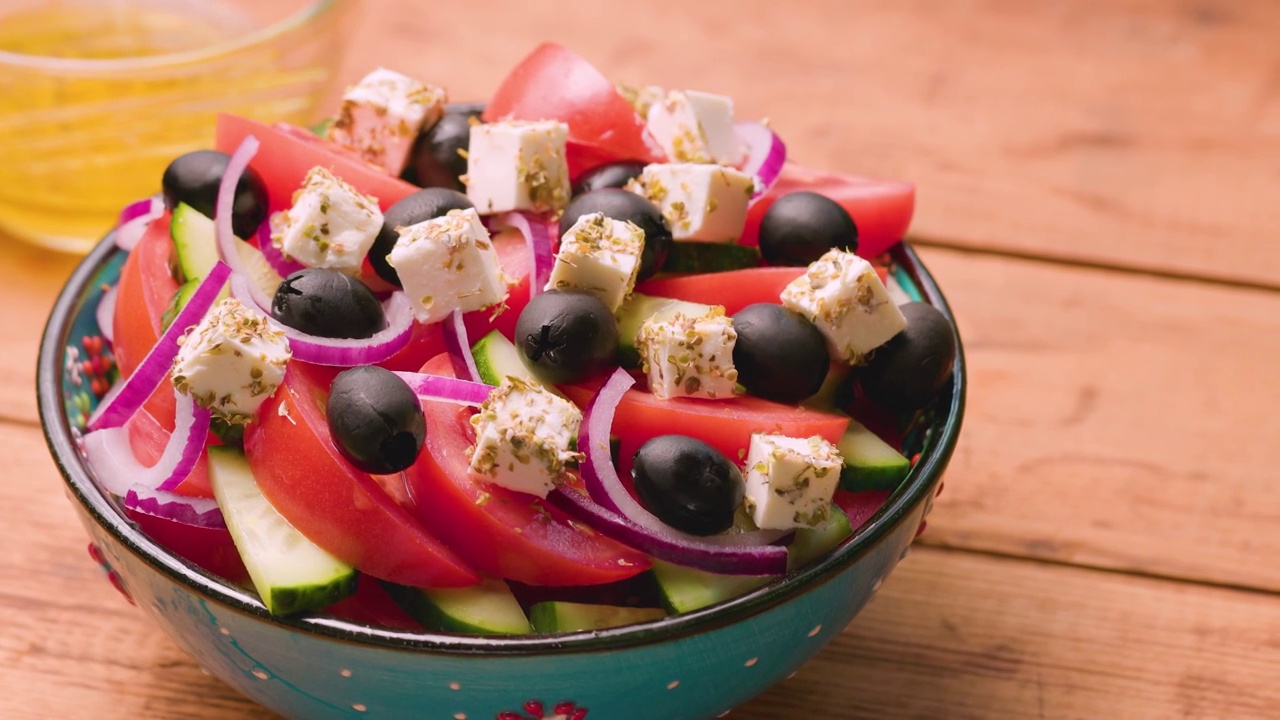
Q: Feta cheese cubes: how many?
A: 12